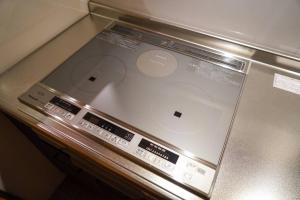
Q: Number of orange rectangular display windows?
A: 0